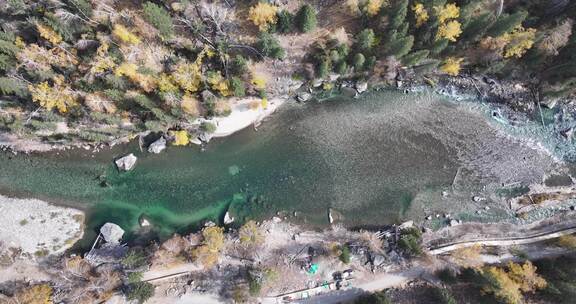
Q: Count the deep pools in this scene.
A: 1